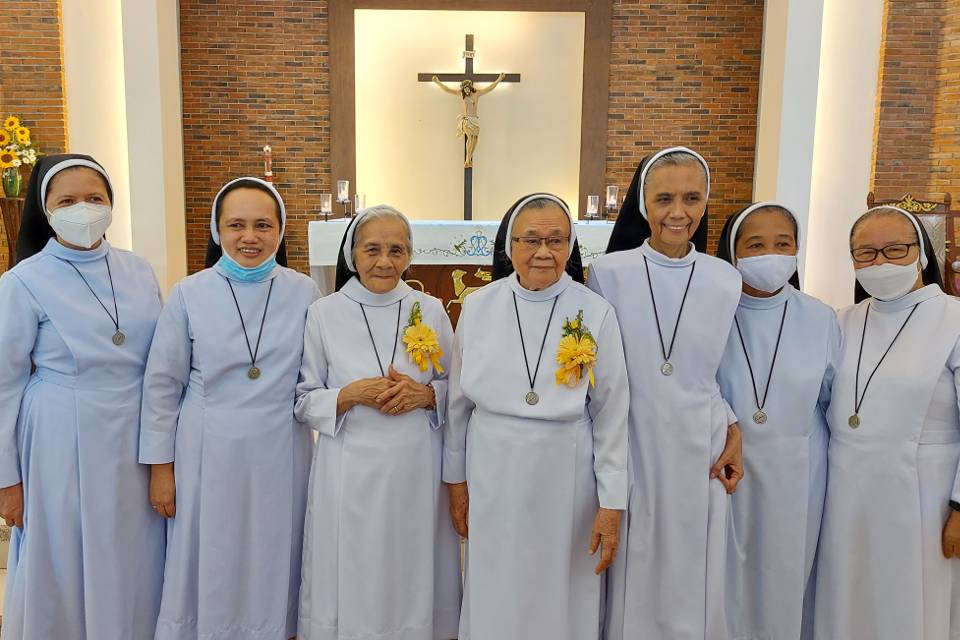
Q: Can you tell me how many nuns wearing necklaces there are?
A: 7